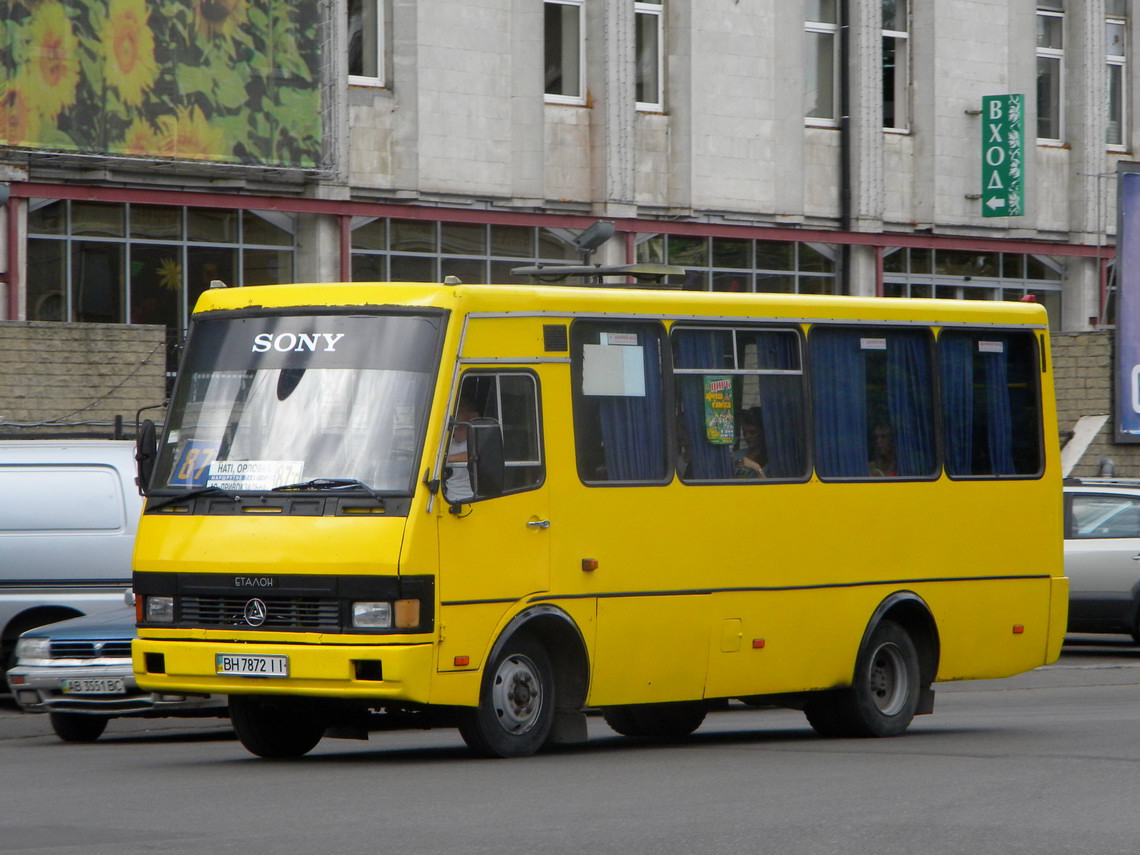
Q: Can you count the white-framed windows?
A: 7